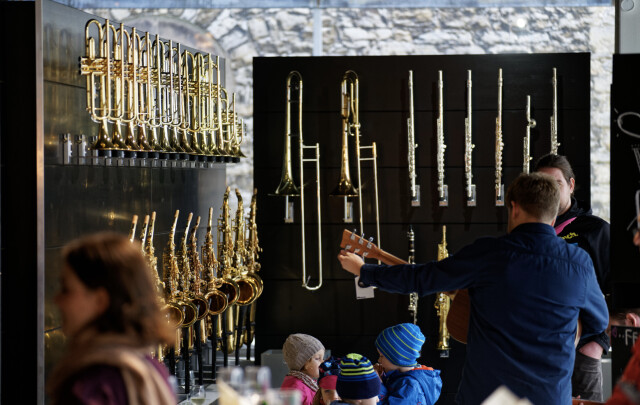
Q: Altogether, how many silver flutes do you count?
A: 6